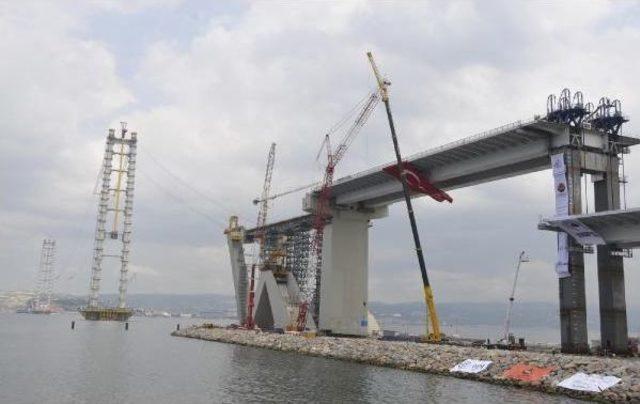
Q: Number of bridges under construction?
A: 1